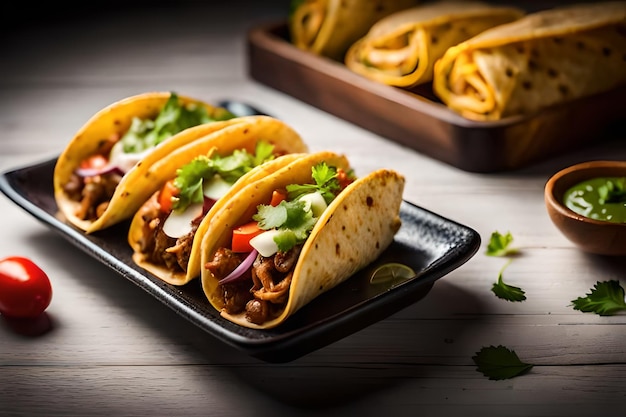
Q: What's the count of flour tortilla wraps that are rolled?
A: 3